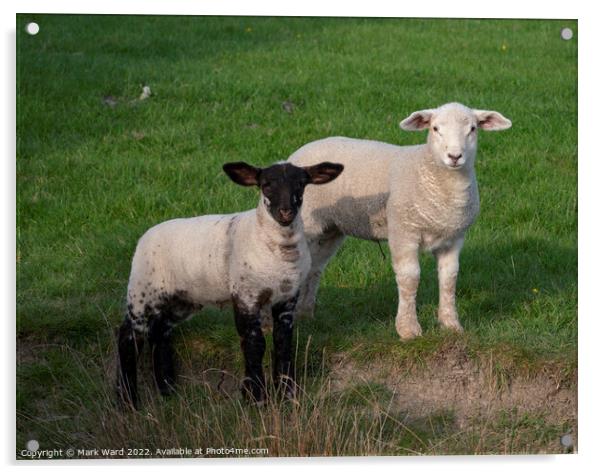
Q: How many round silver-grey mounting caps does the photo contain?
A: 4